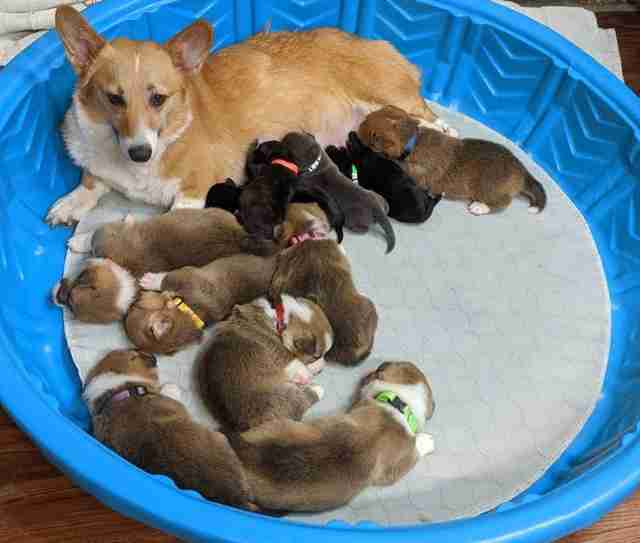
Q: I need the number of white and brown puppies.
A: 7